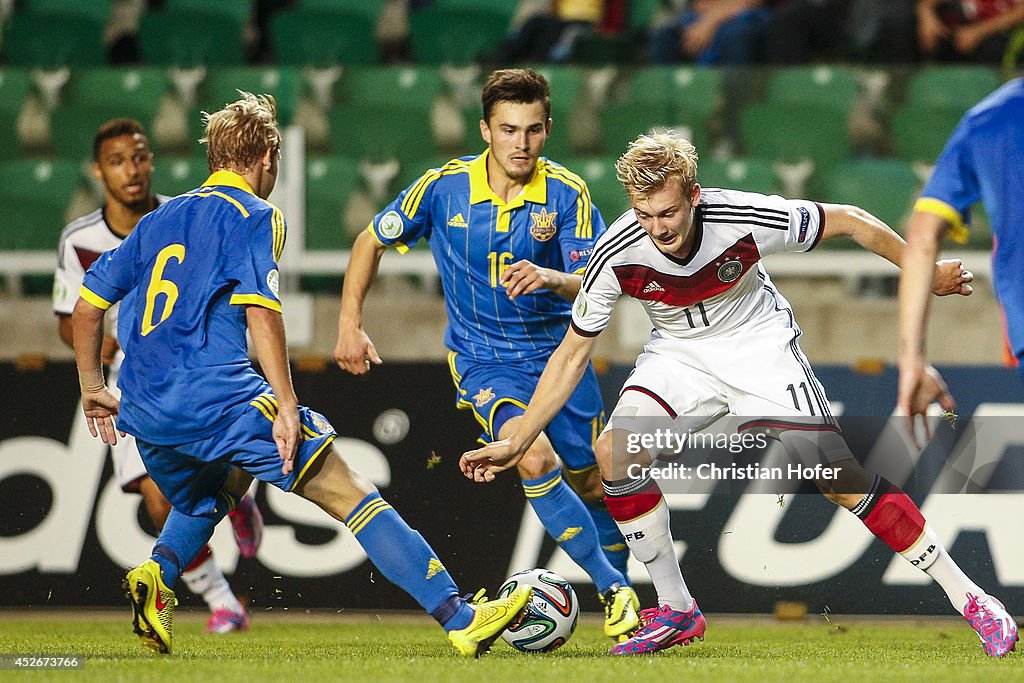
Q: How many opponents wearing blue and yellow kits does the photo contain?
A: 3